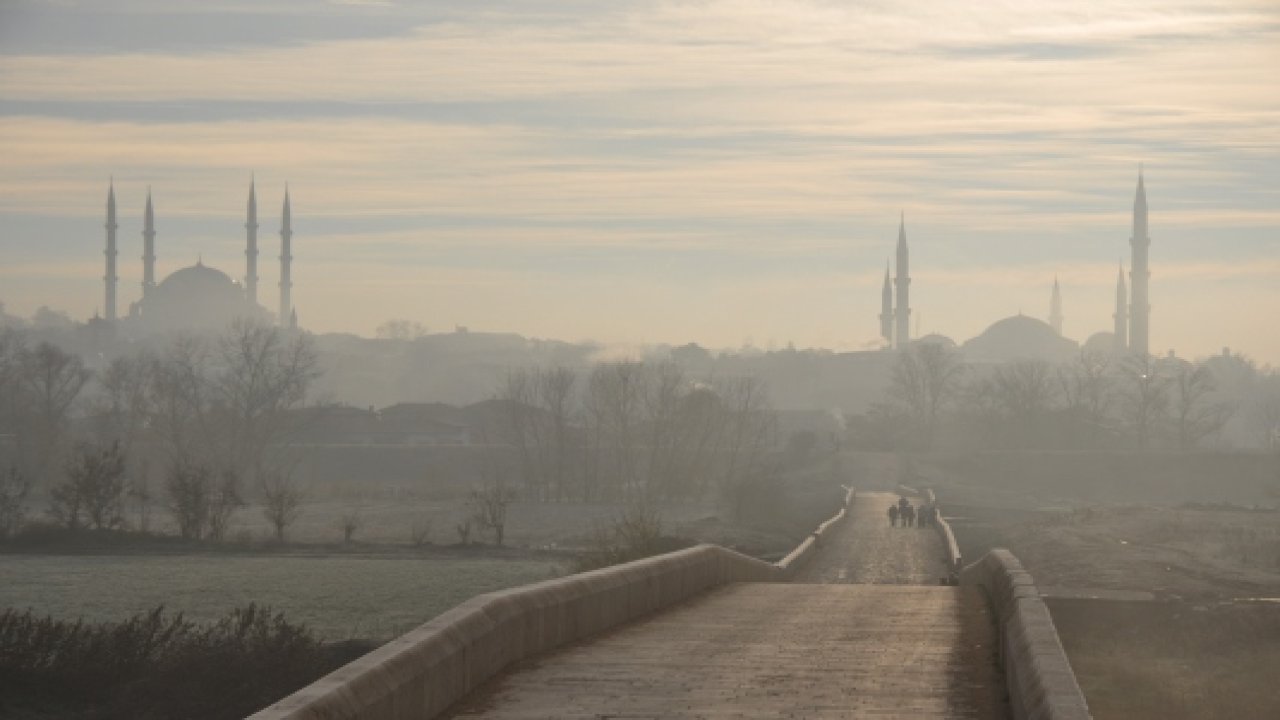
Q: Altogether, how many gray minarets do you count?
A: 9